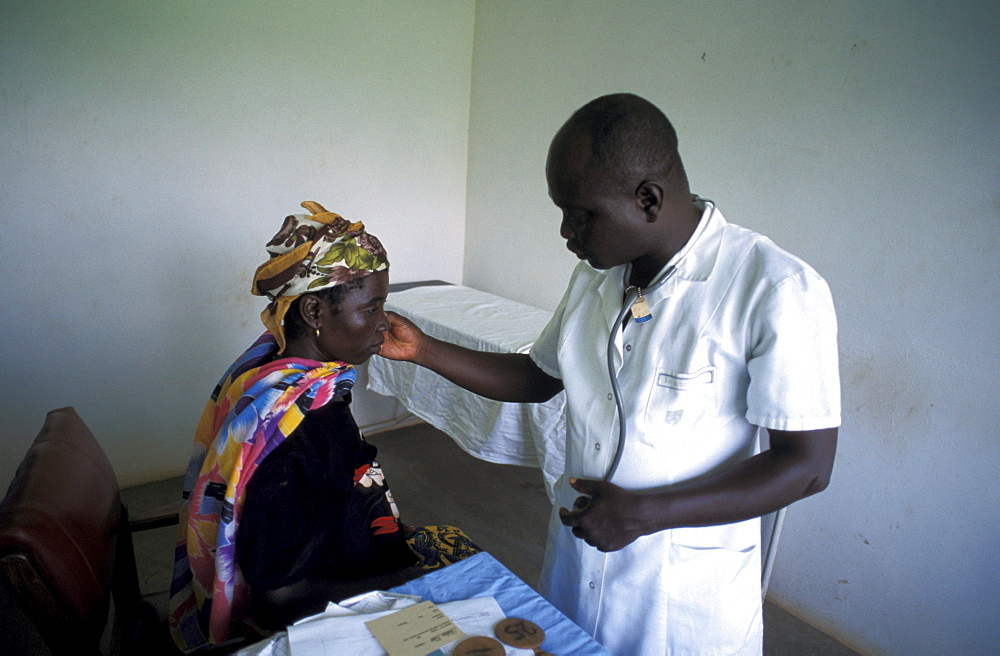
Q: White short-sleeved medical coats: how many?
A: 1